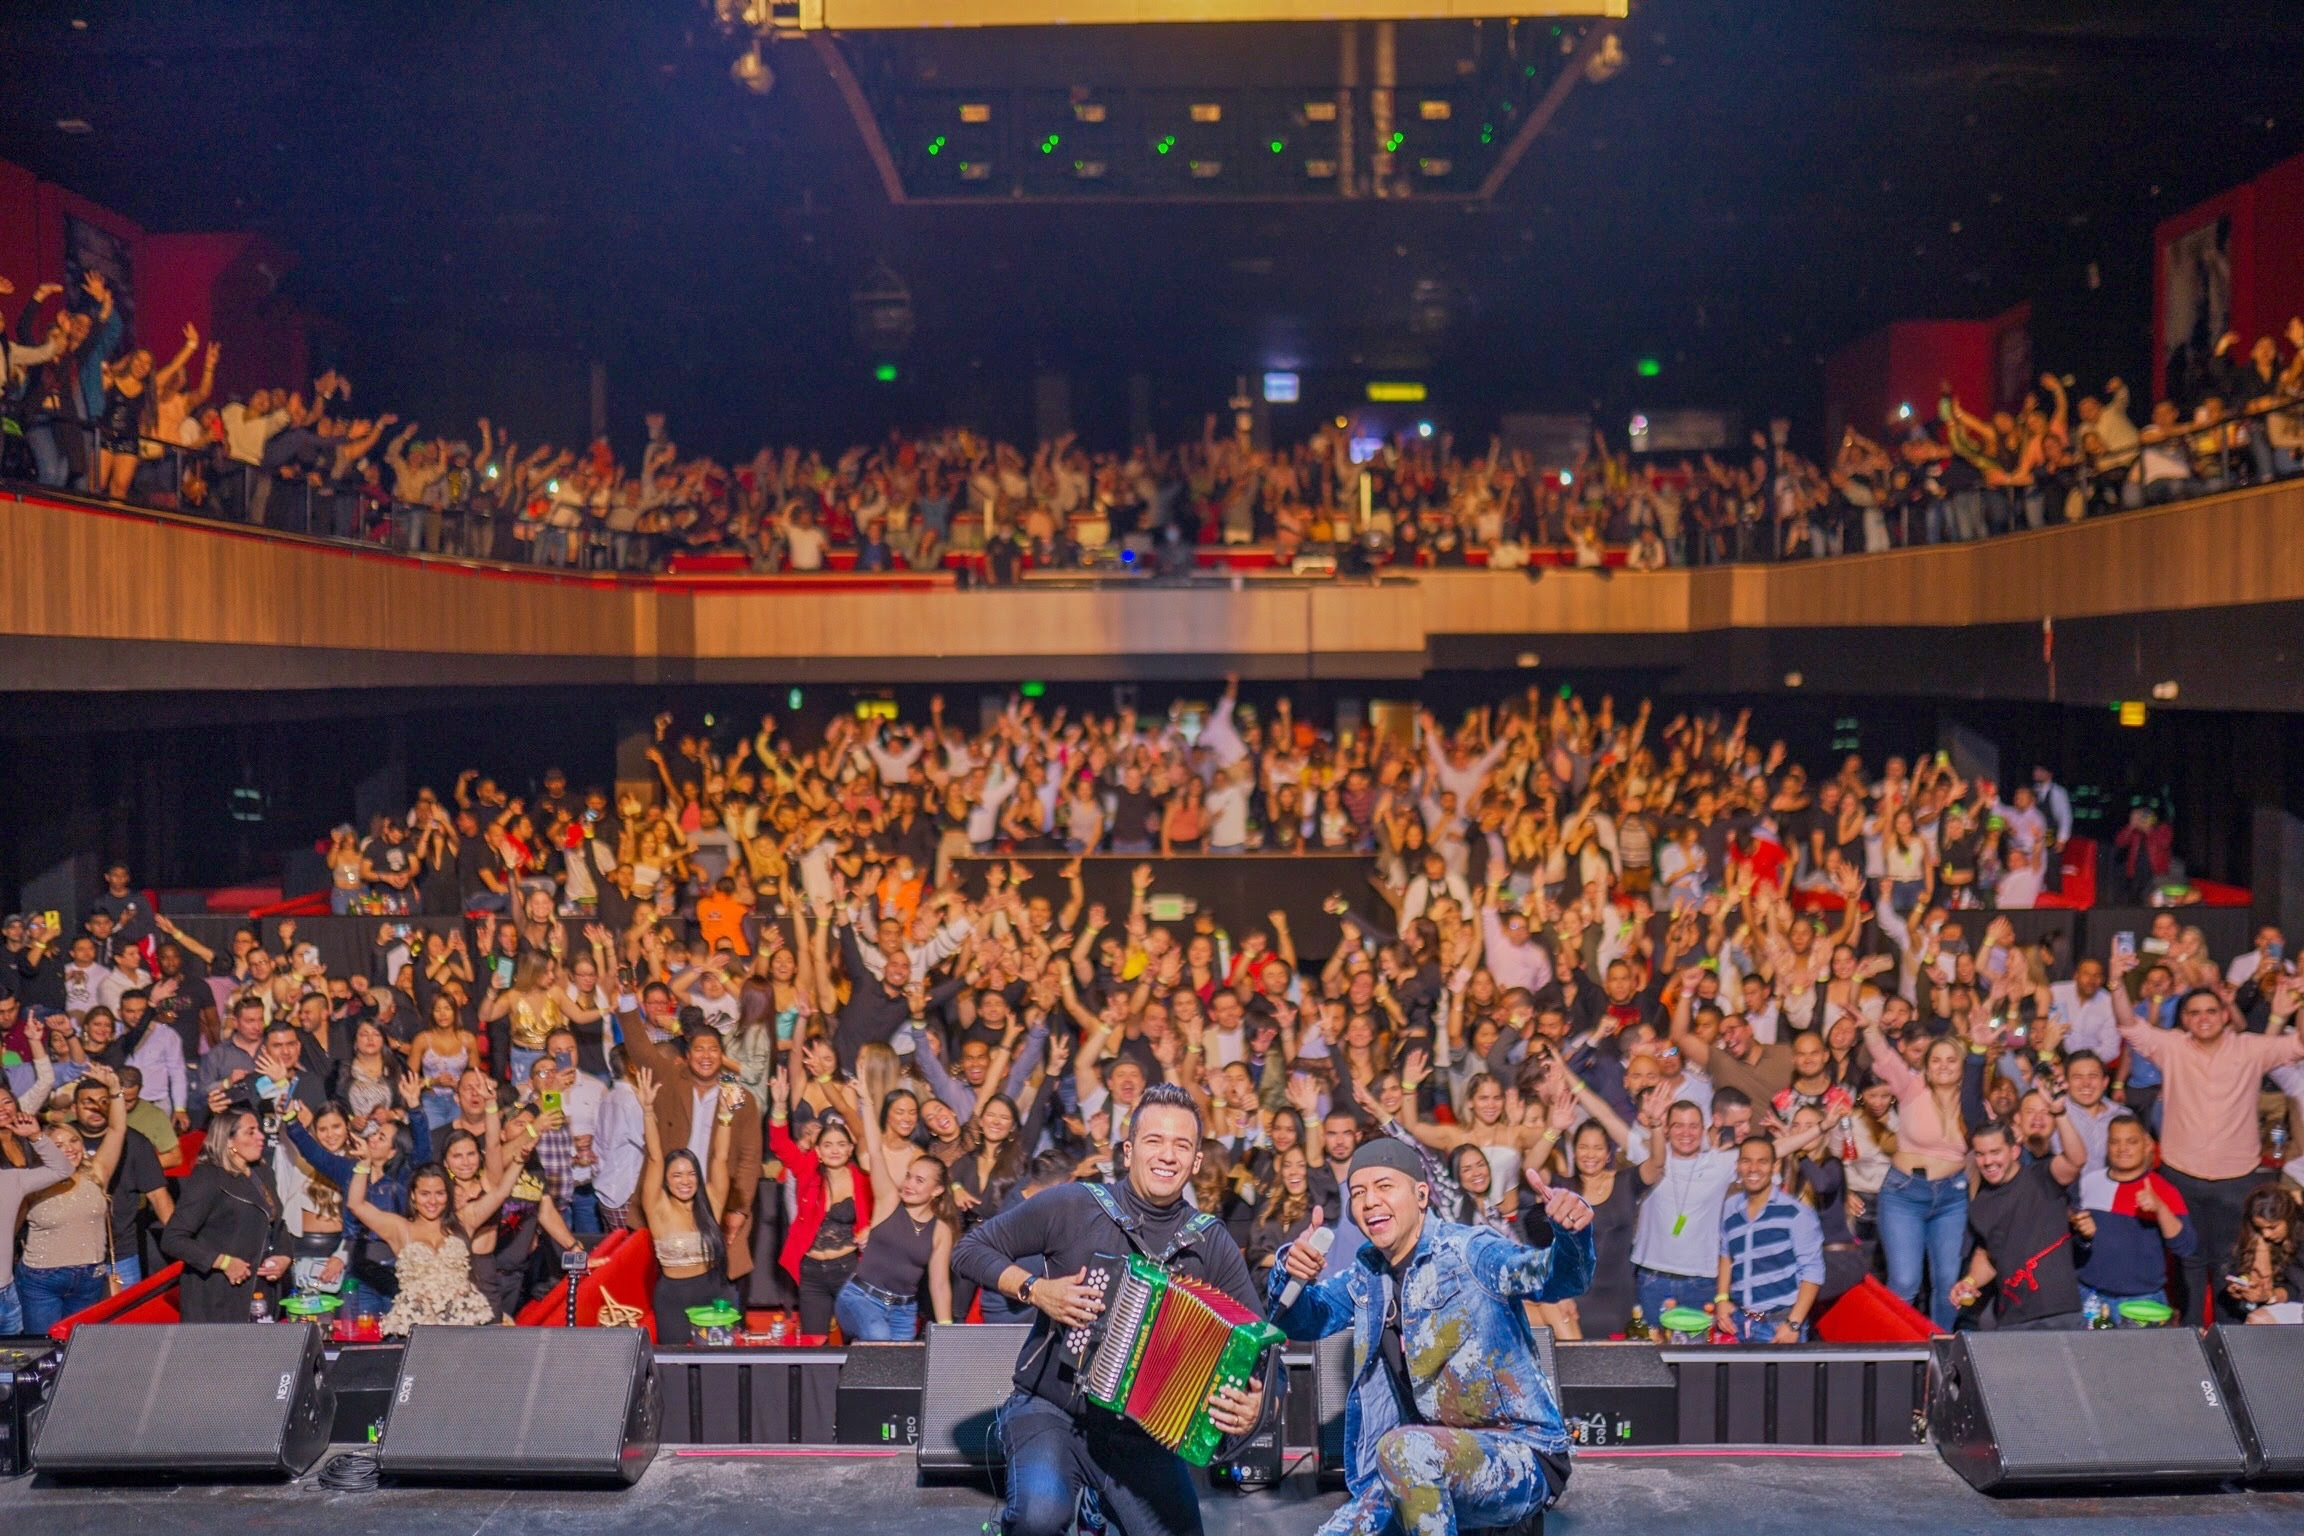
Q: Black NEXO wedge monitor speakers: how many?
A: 6